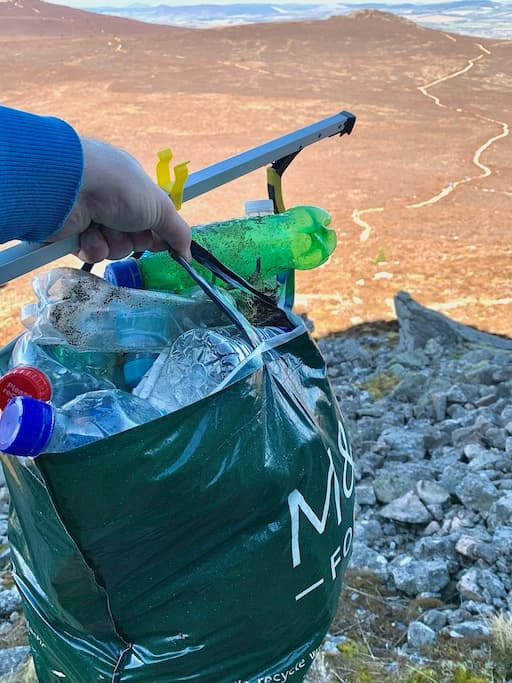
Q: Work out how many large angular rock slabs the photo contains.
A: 1